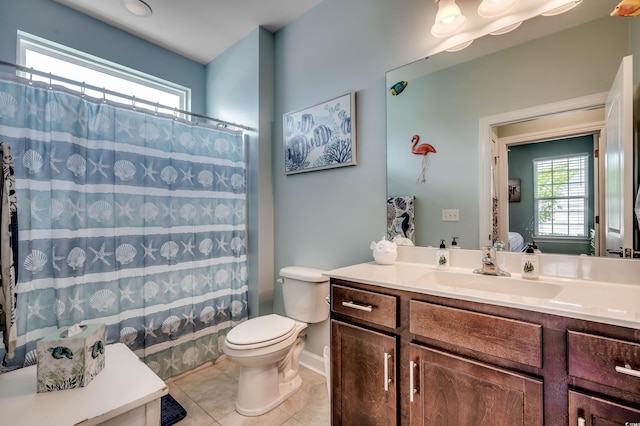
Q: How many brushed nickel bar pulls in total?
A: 5